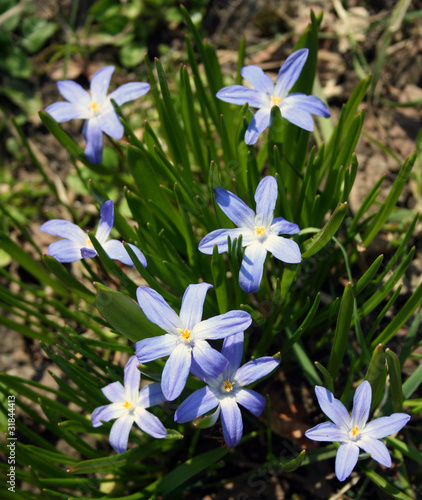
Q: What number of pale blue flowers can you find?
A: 8